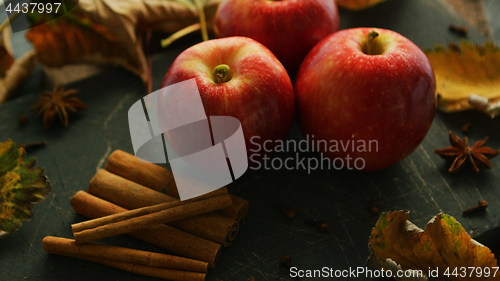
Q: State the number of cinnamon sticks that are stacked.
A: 5